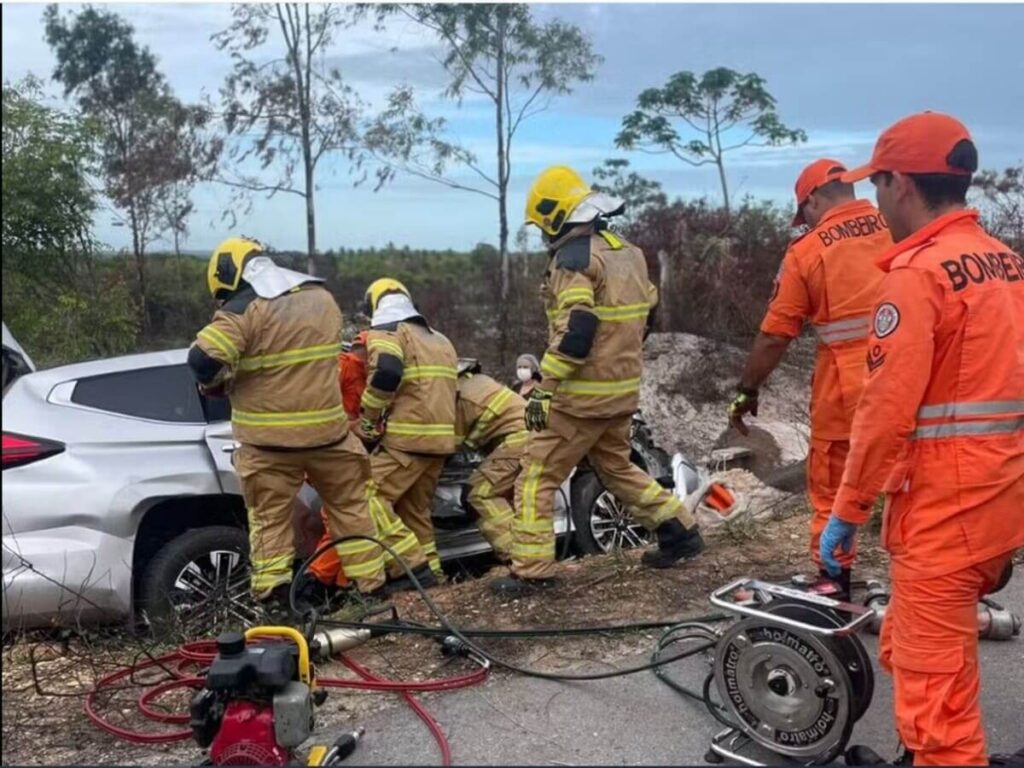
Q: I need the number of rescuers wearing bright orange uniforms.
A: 3